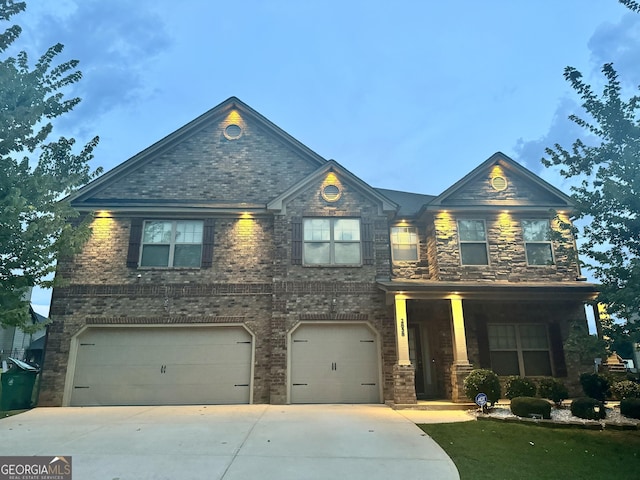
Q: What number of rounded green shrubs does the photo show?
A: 8